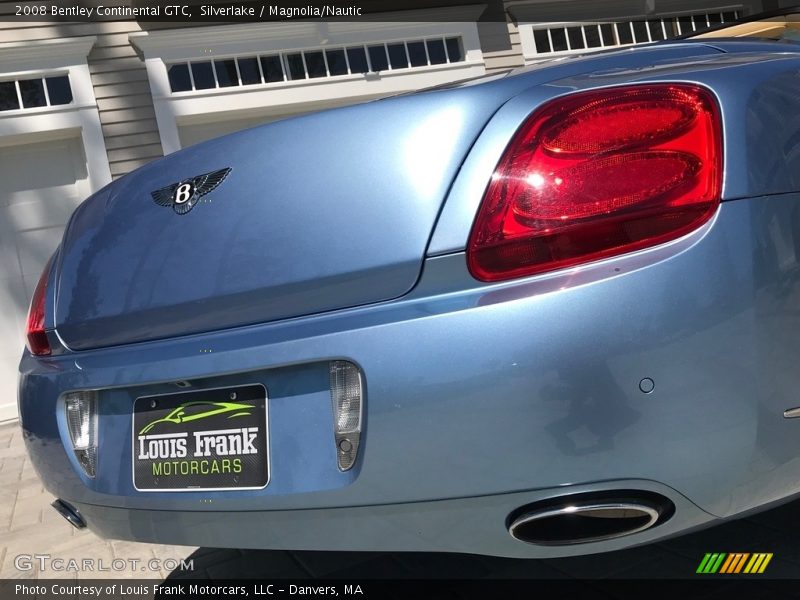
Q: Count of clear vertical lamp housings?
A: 2